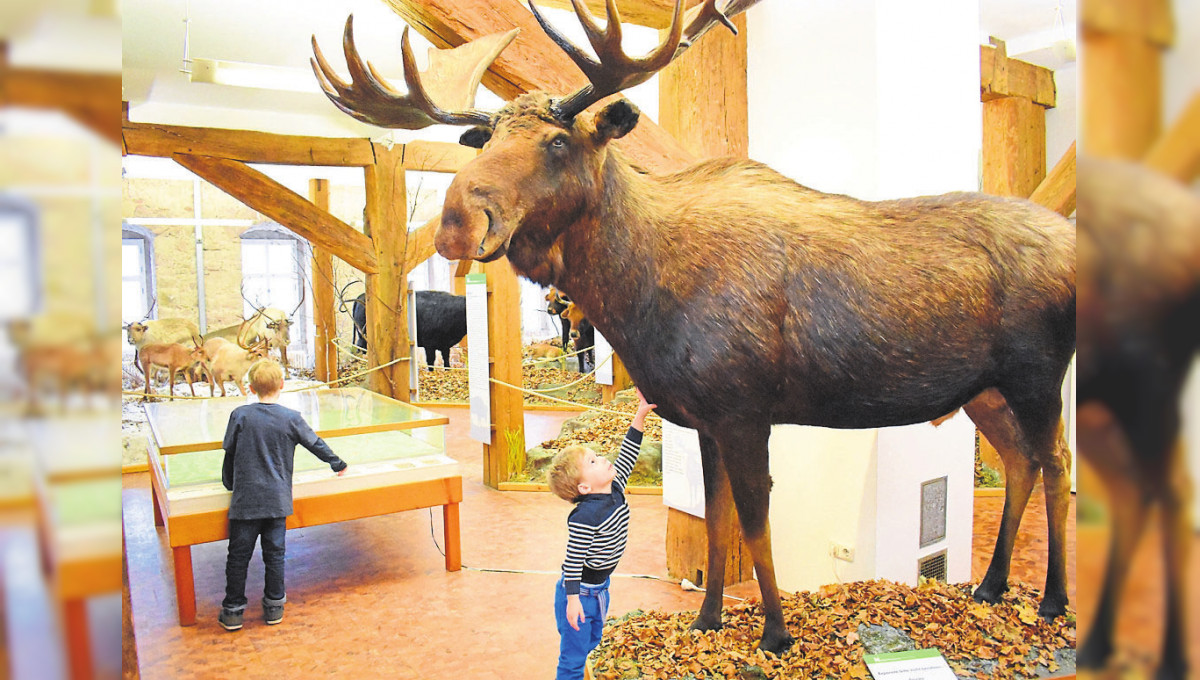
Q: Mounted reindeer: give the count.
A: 4